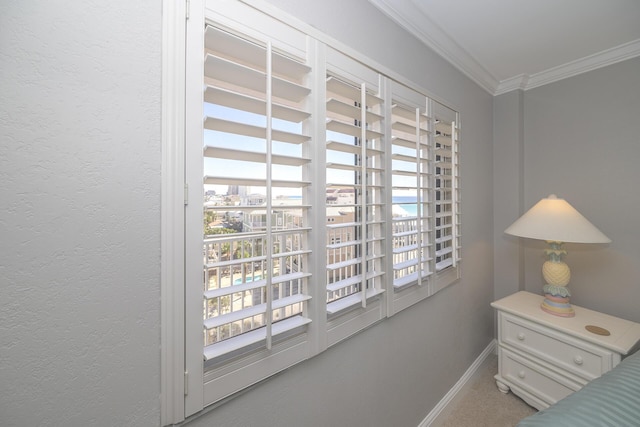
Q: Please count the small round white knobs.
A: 3